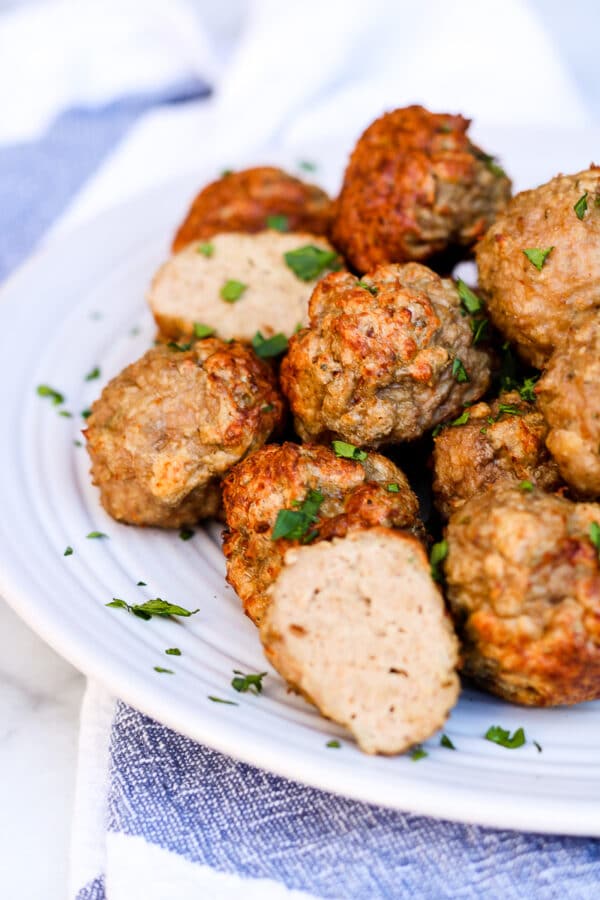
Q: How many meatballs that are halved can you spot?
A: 2